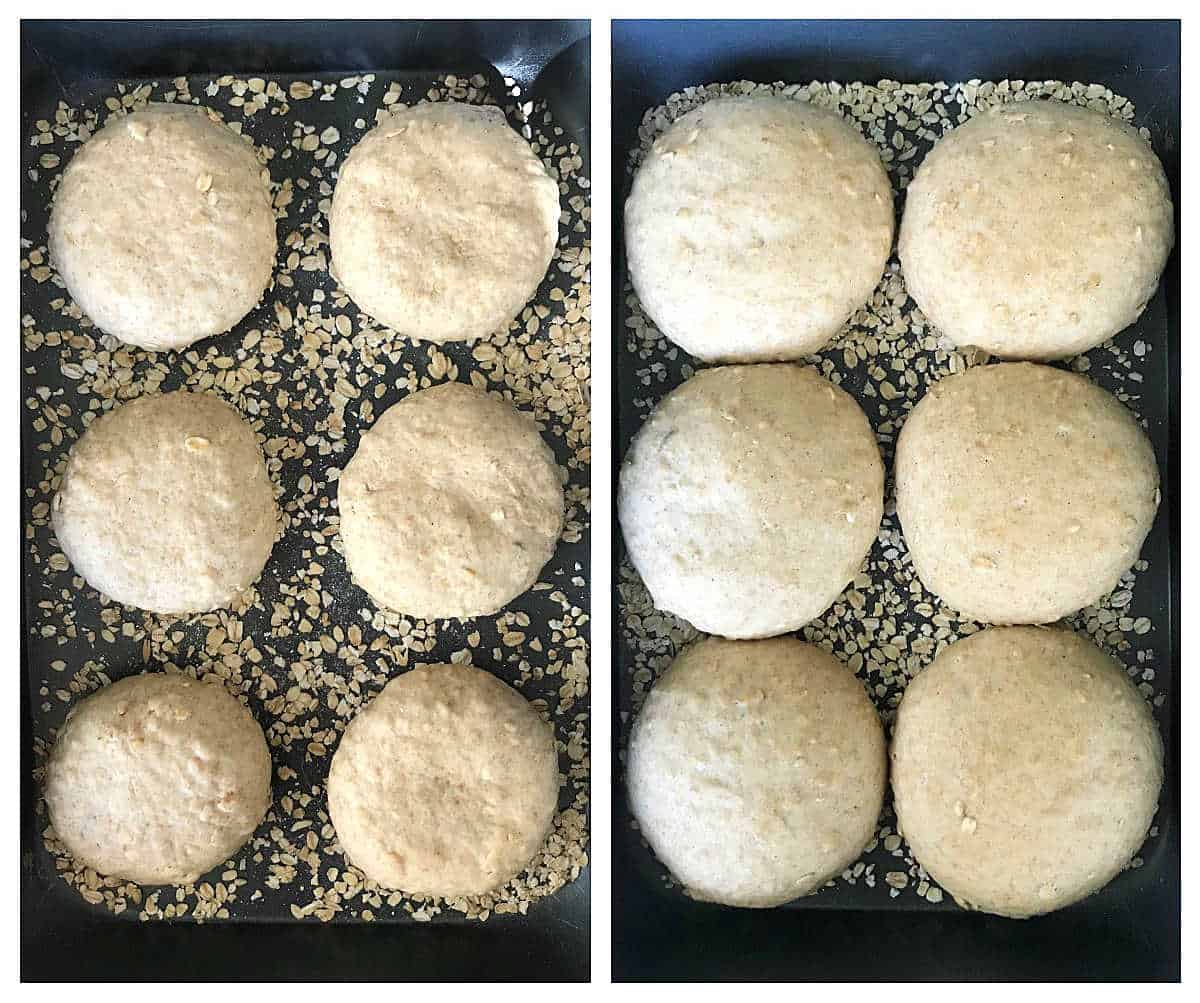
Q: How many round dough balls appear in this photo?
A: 12